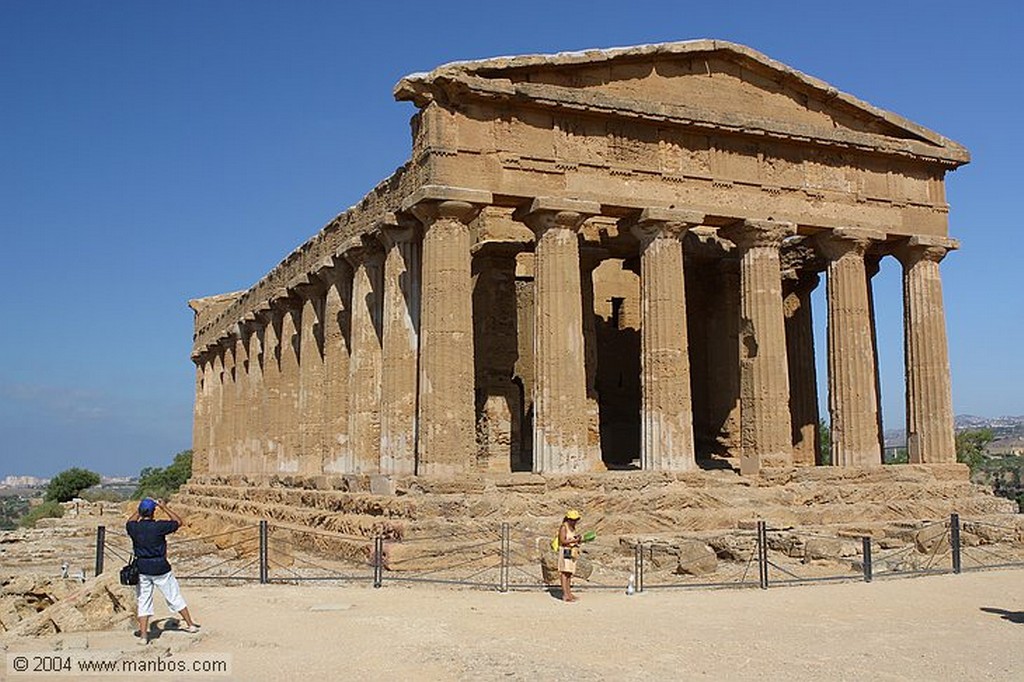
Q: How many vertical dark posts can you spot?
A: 8